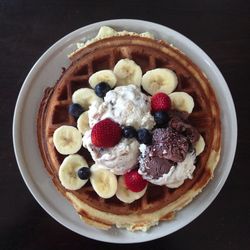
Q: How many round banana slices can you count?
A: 11